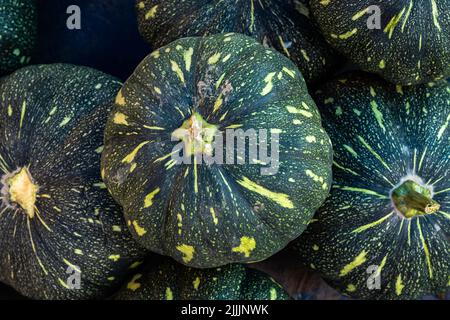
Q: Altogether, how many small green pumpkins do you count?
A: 7